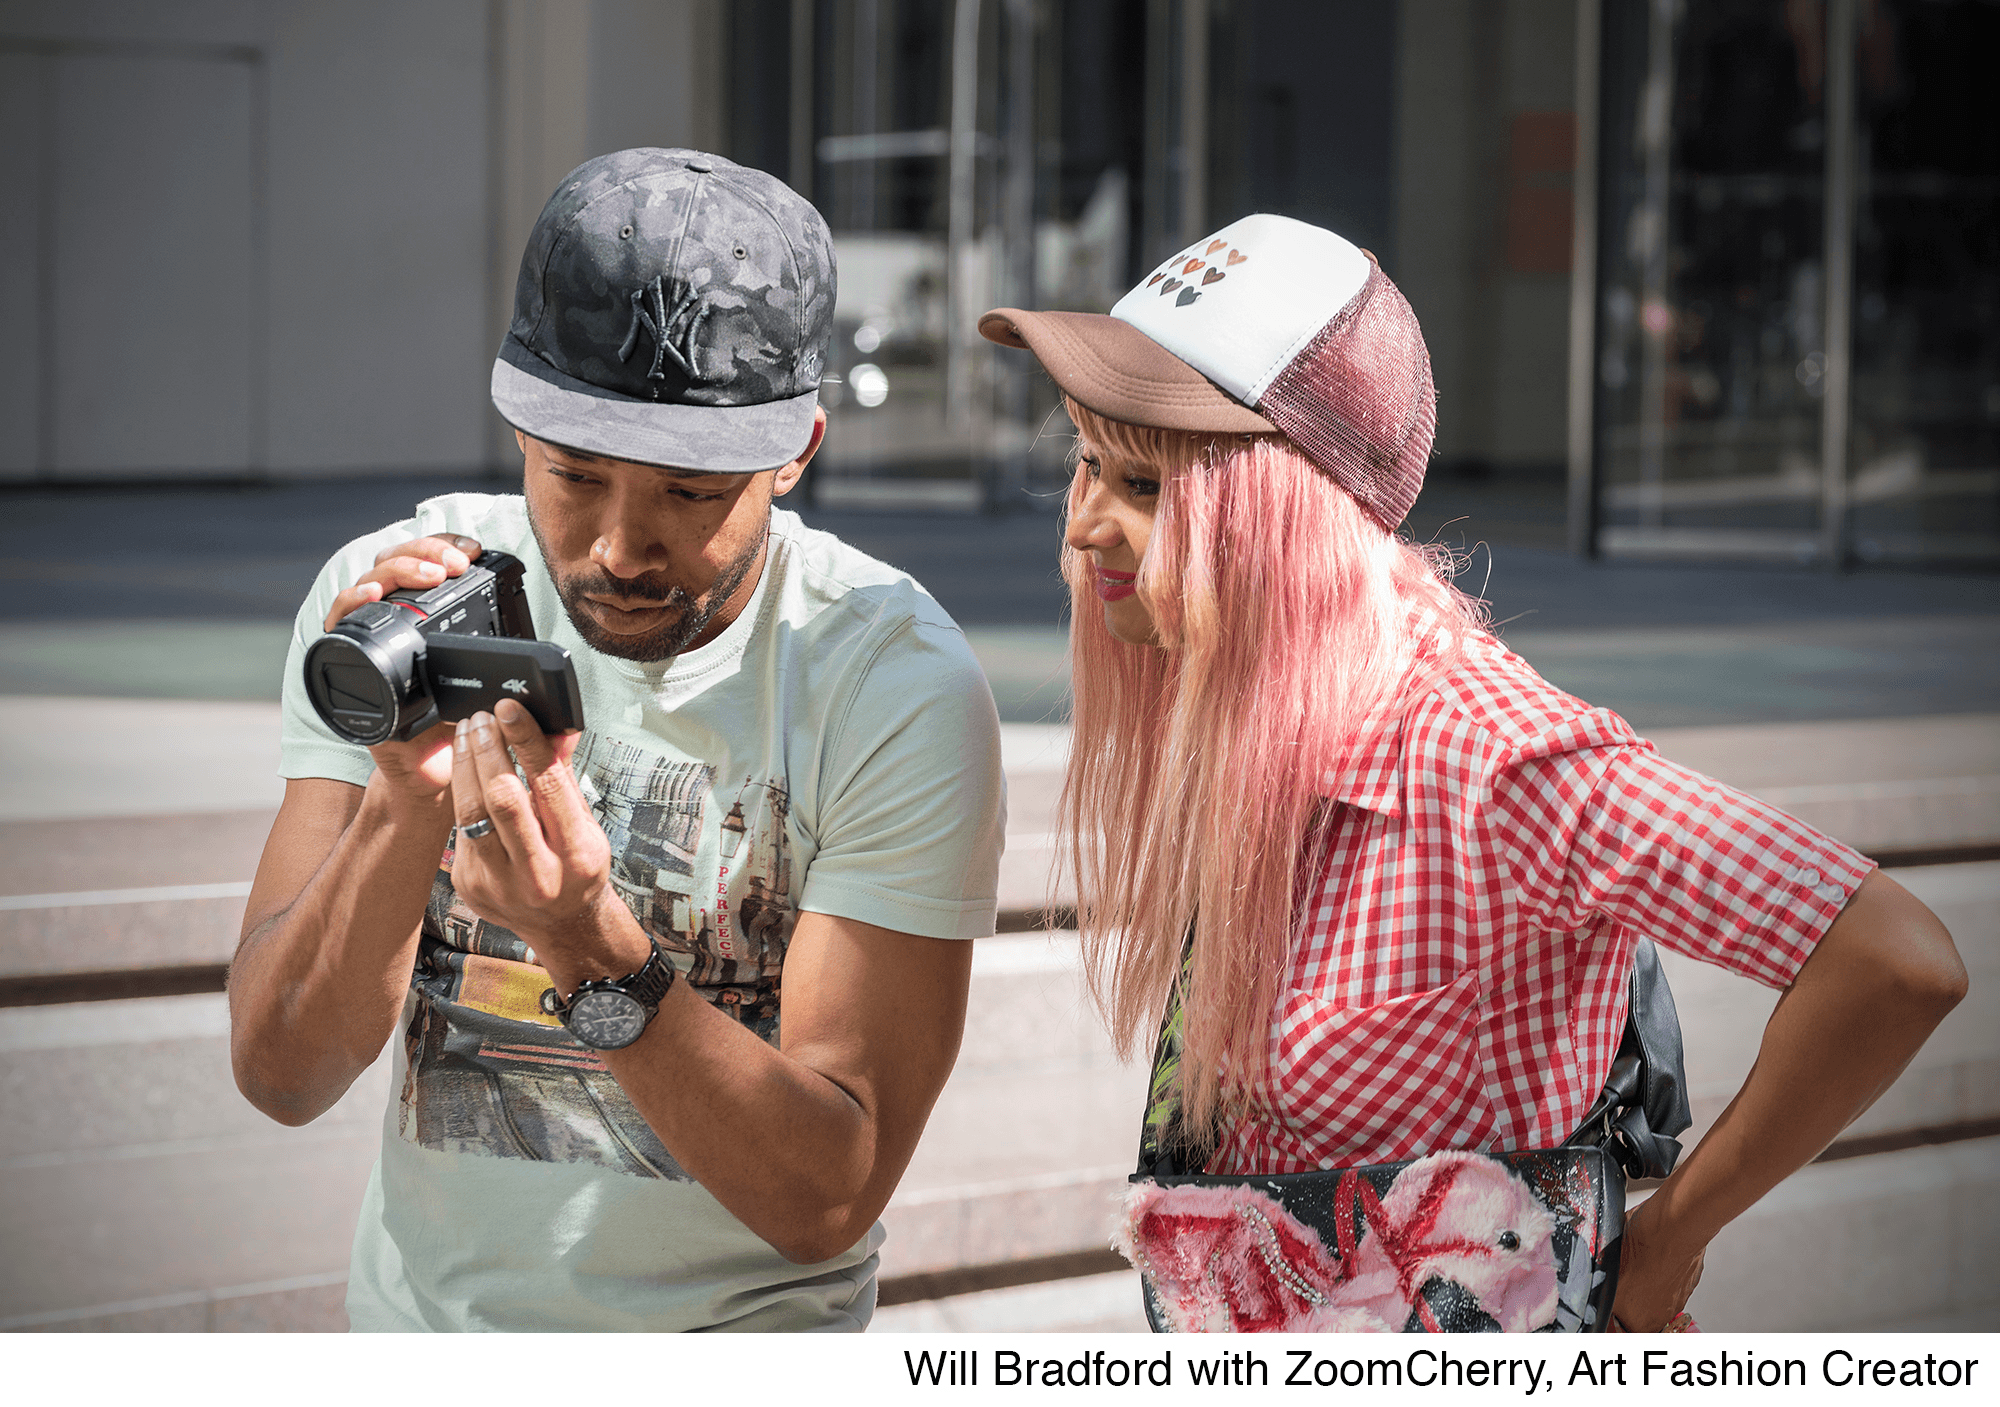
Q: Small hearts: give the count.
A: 9